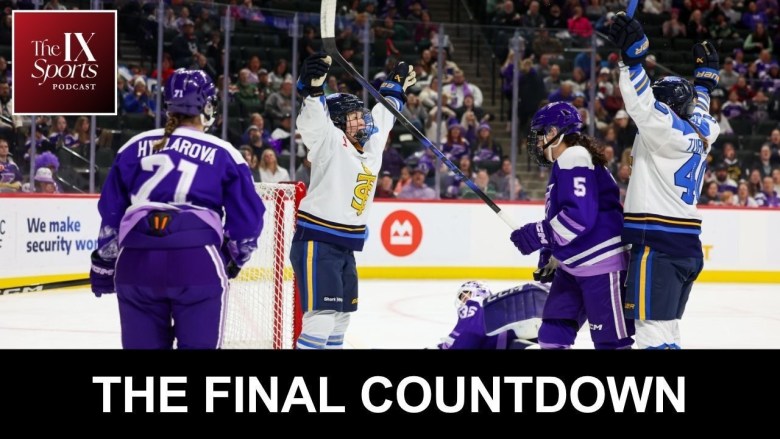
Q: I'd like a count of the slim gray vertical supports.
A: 9